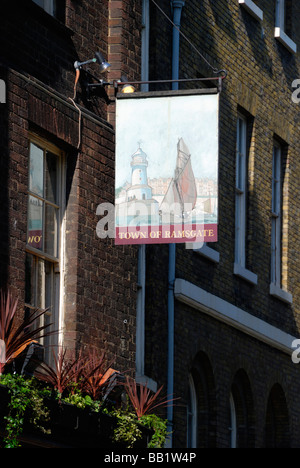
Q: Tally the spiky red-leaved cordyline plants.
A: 4